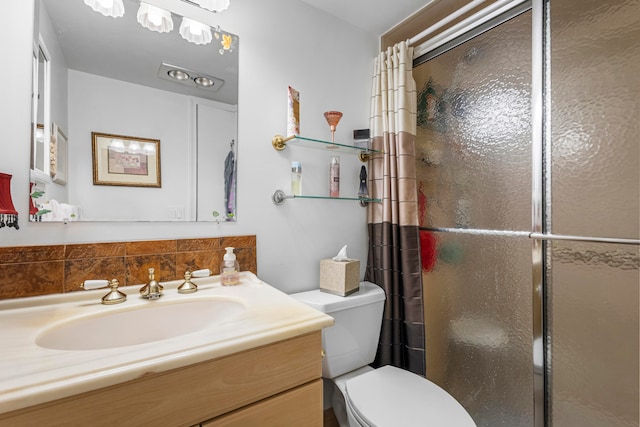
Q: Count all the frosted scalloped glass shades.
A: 4